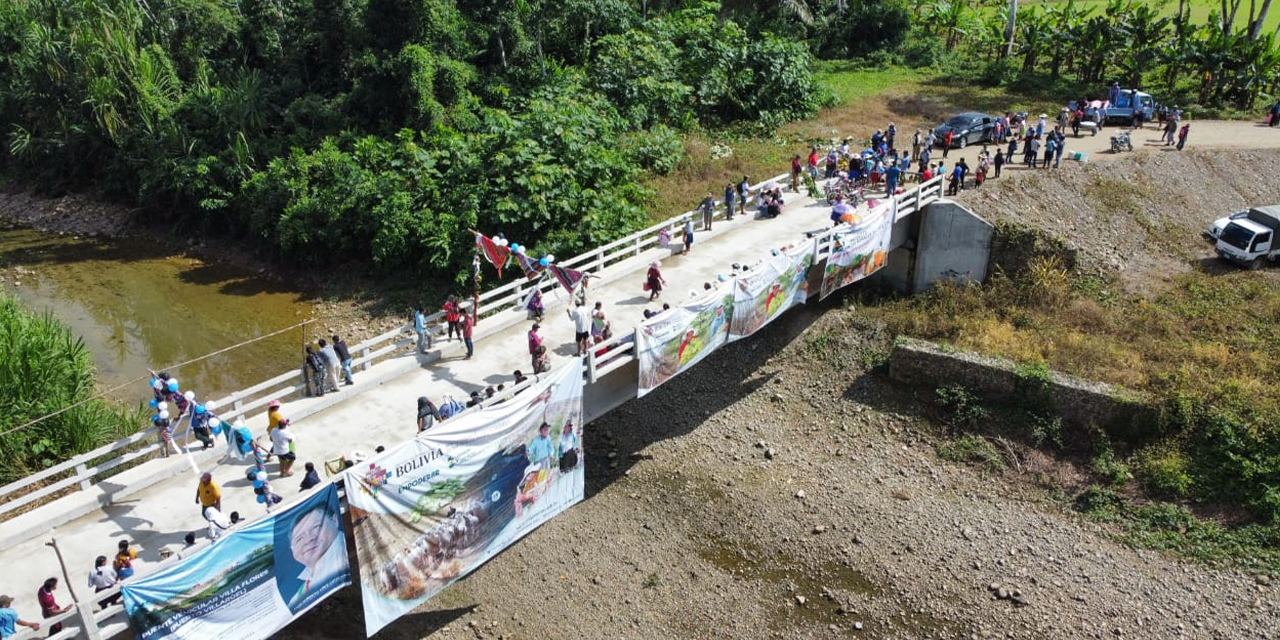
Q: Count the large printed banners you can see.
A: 5